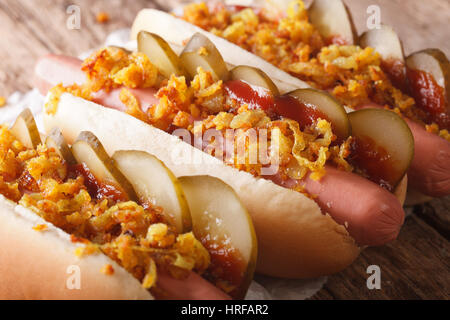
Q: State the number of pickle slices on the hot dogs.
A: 13